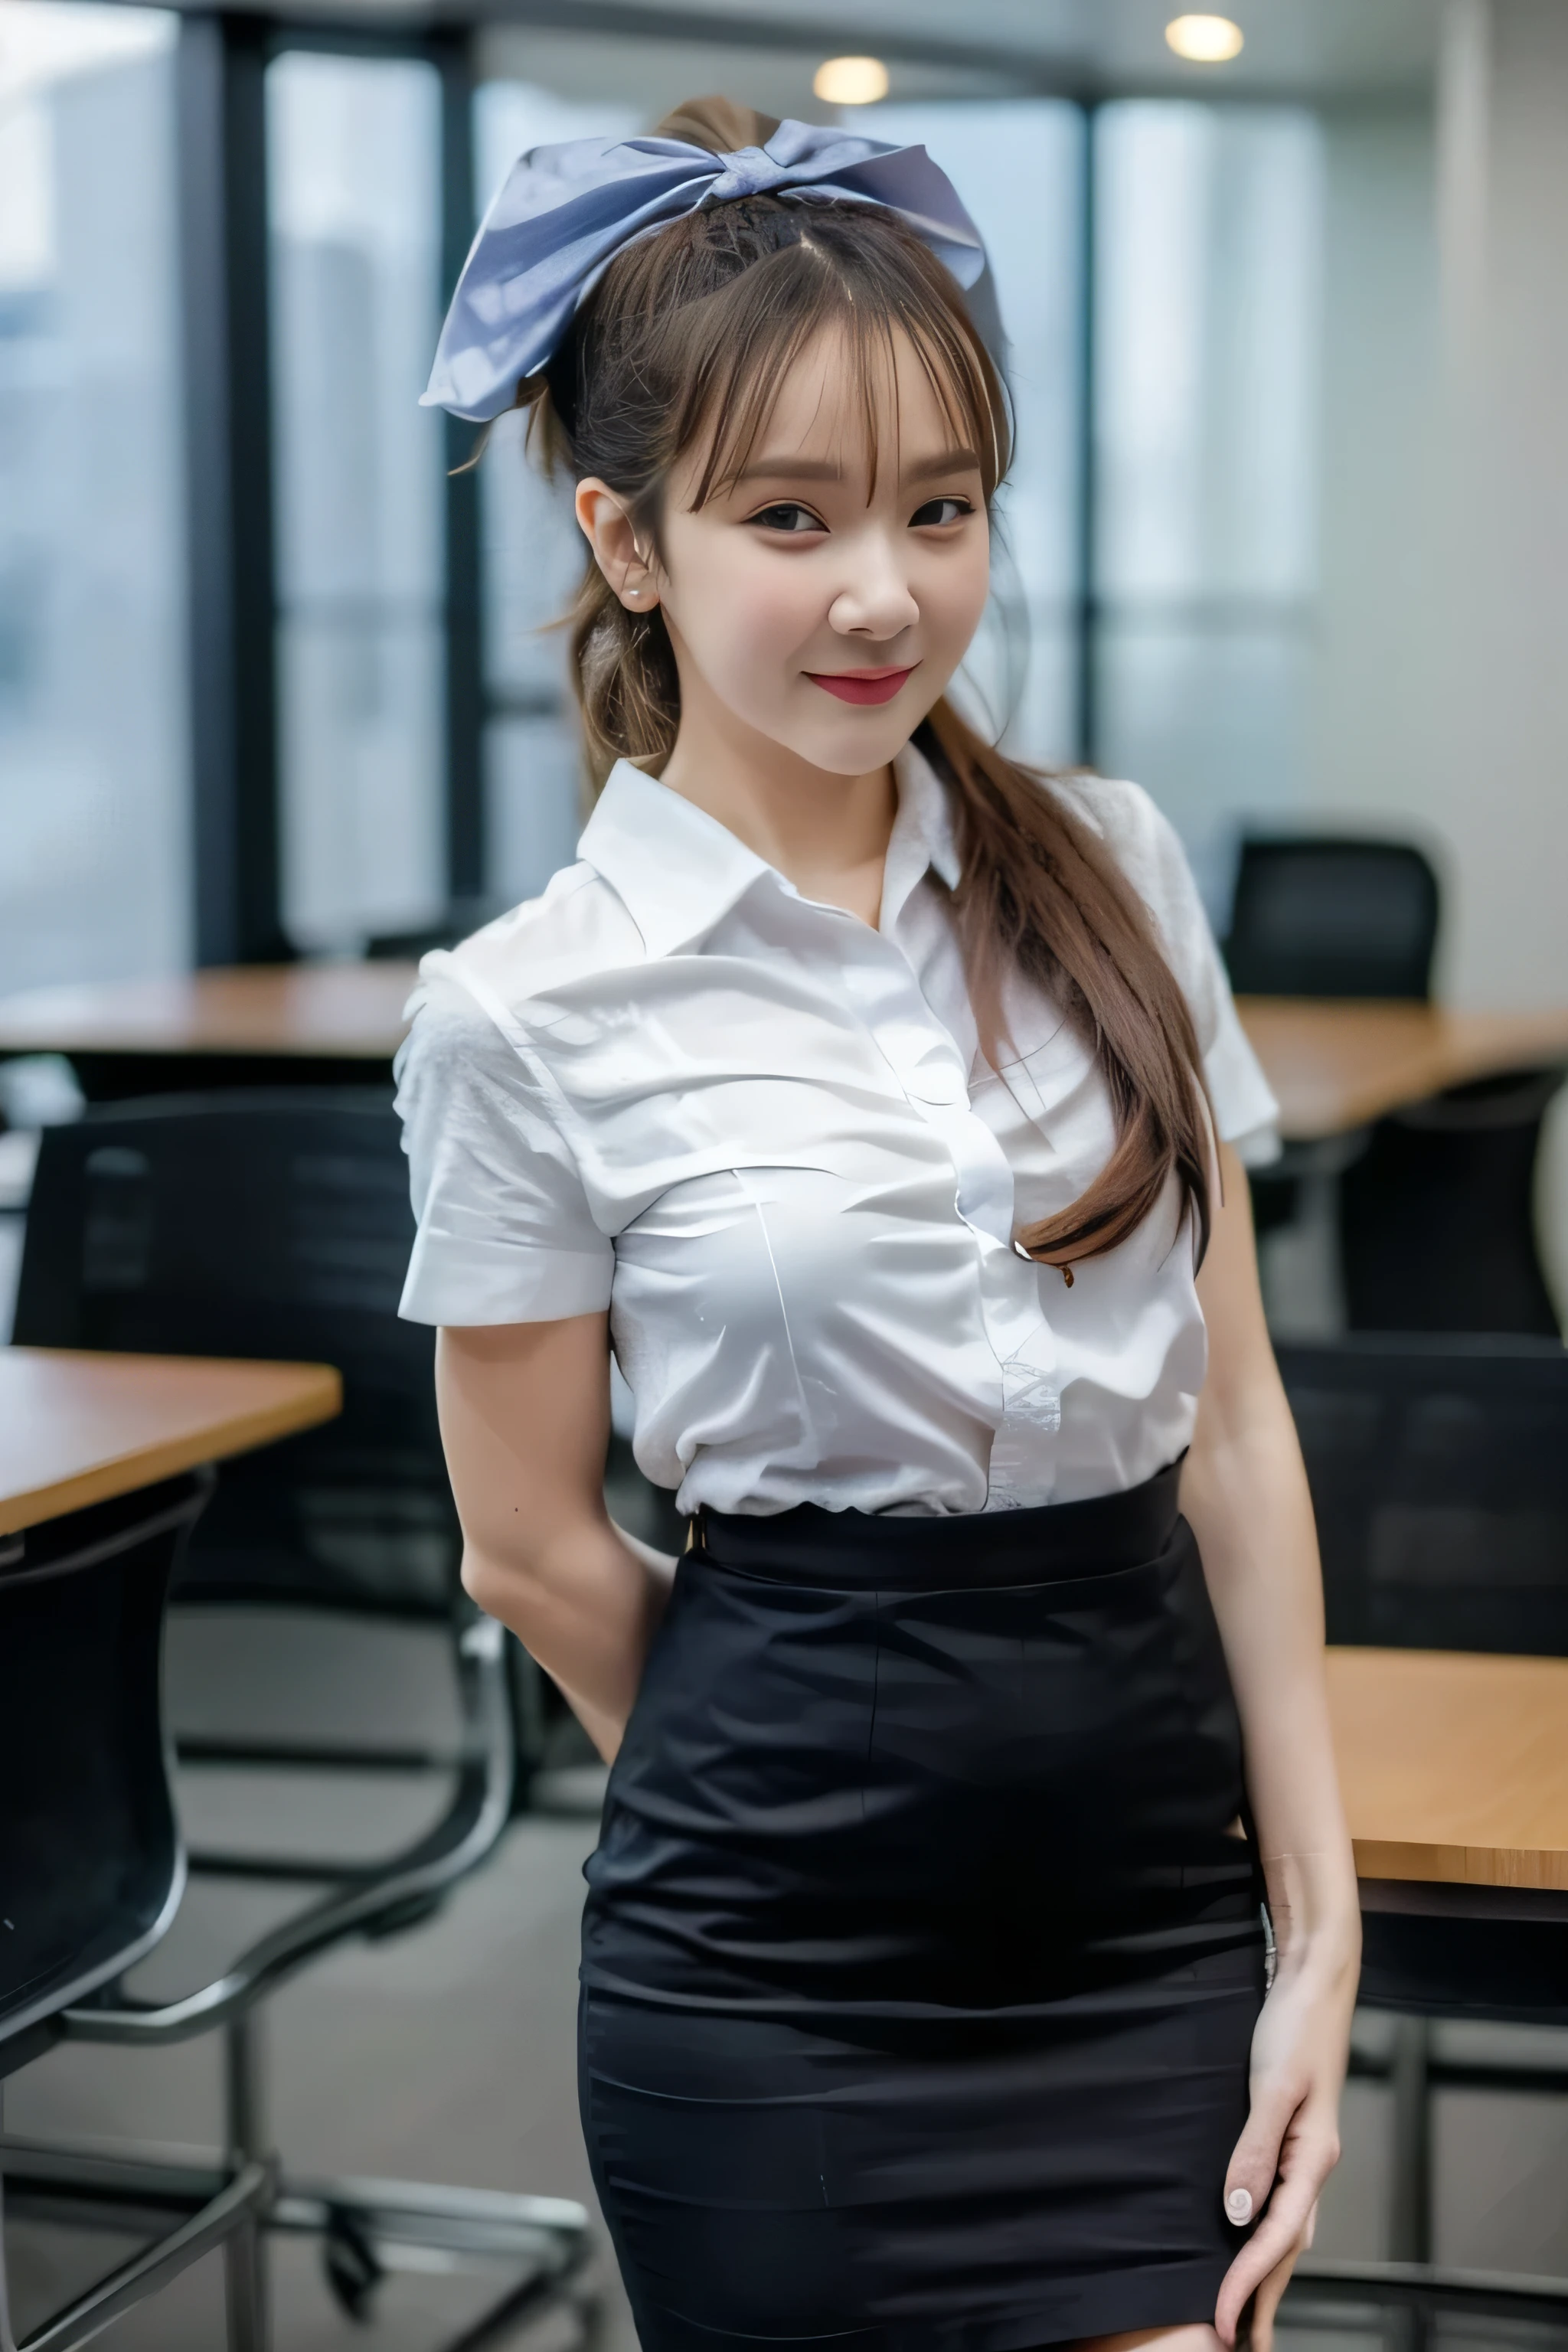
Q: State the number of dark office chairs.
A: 5